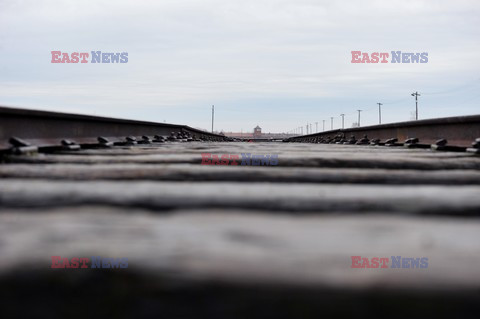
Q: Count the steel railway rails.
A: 2